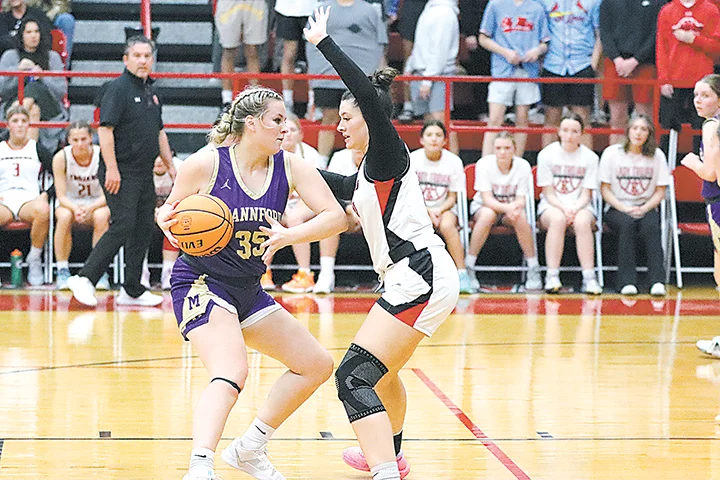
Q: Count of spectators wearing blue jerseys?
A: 2